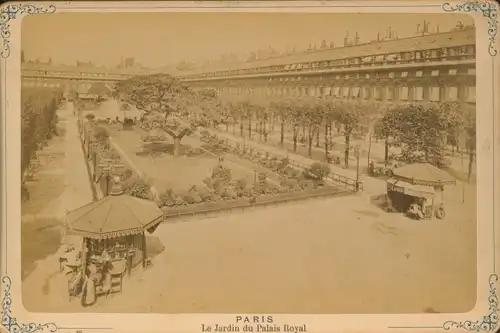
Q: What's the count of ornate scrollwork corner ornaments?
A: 4